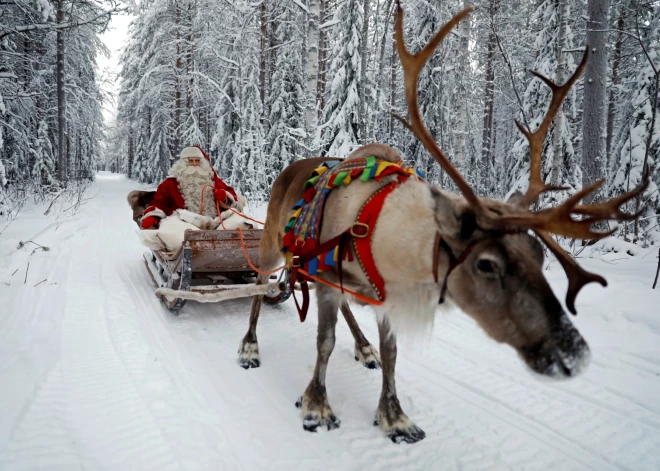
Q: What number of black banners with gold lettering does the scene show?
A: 0